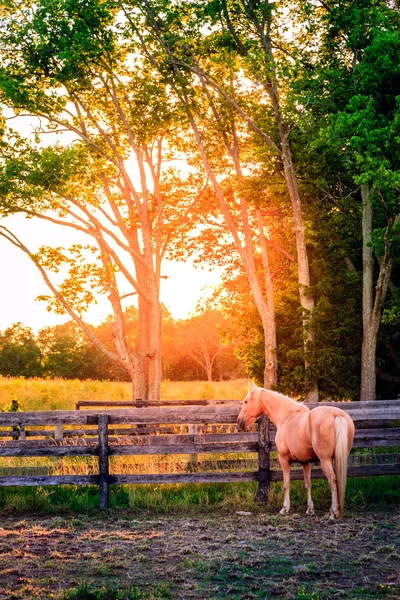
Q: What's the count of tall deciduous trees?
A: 4